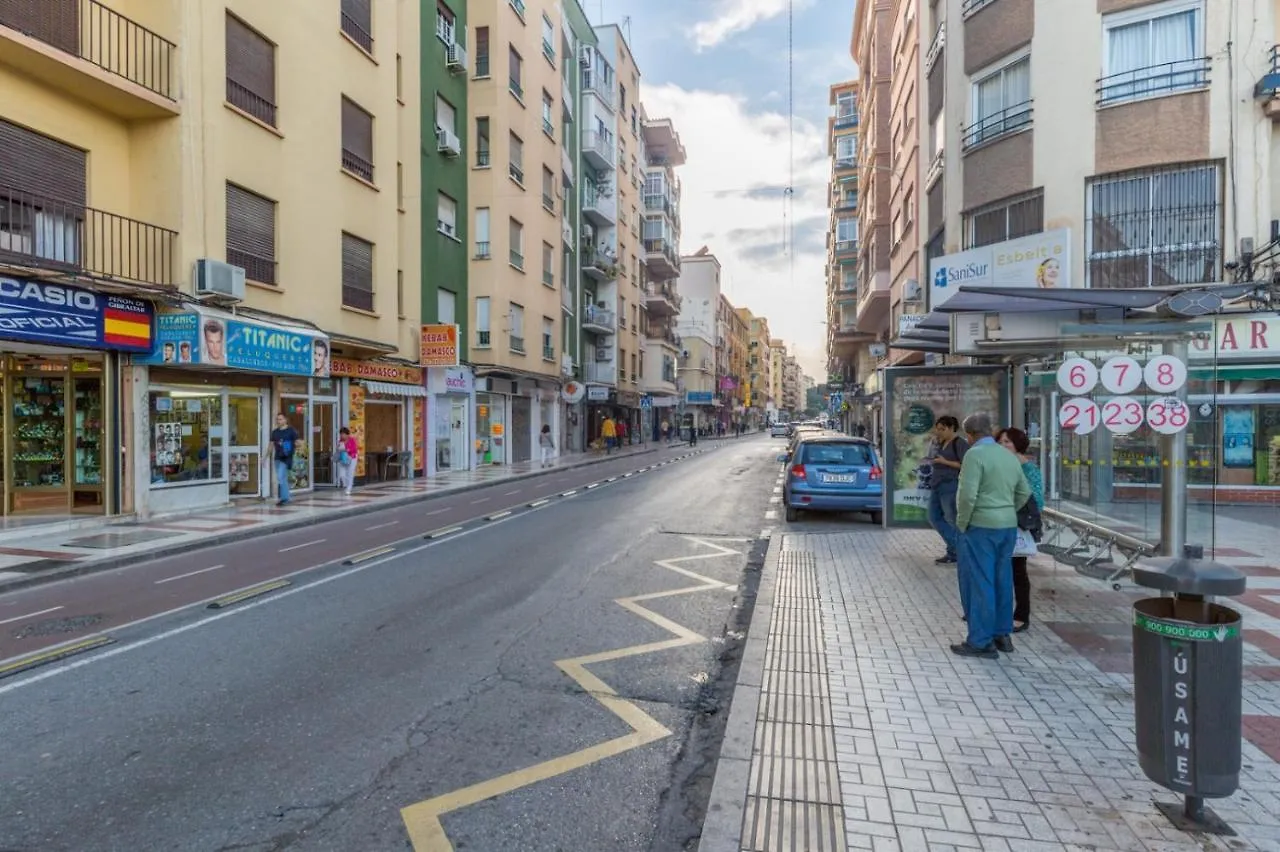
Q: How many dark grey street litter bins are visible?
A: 1